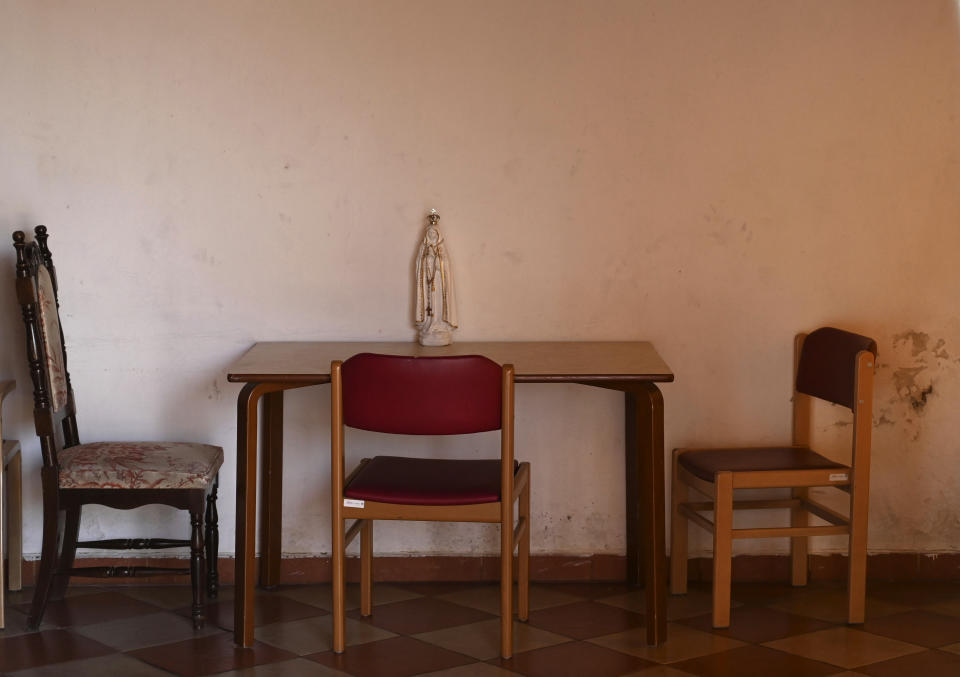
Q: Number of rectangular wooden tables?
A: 1